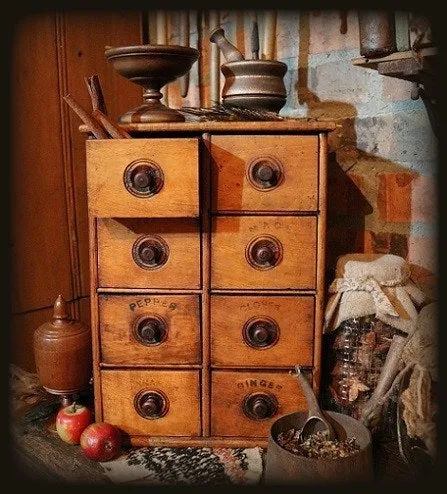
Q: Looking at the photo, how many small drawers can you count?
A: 8